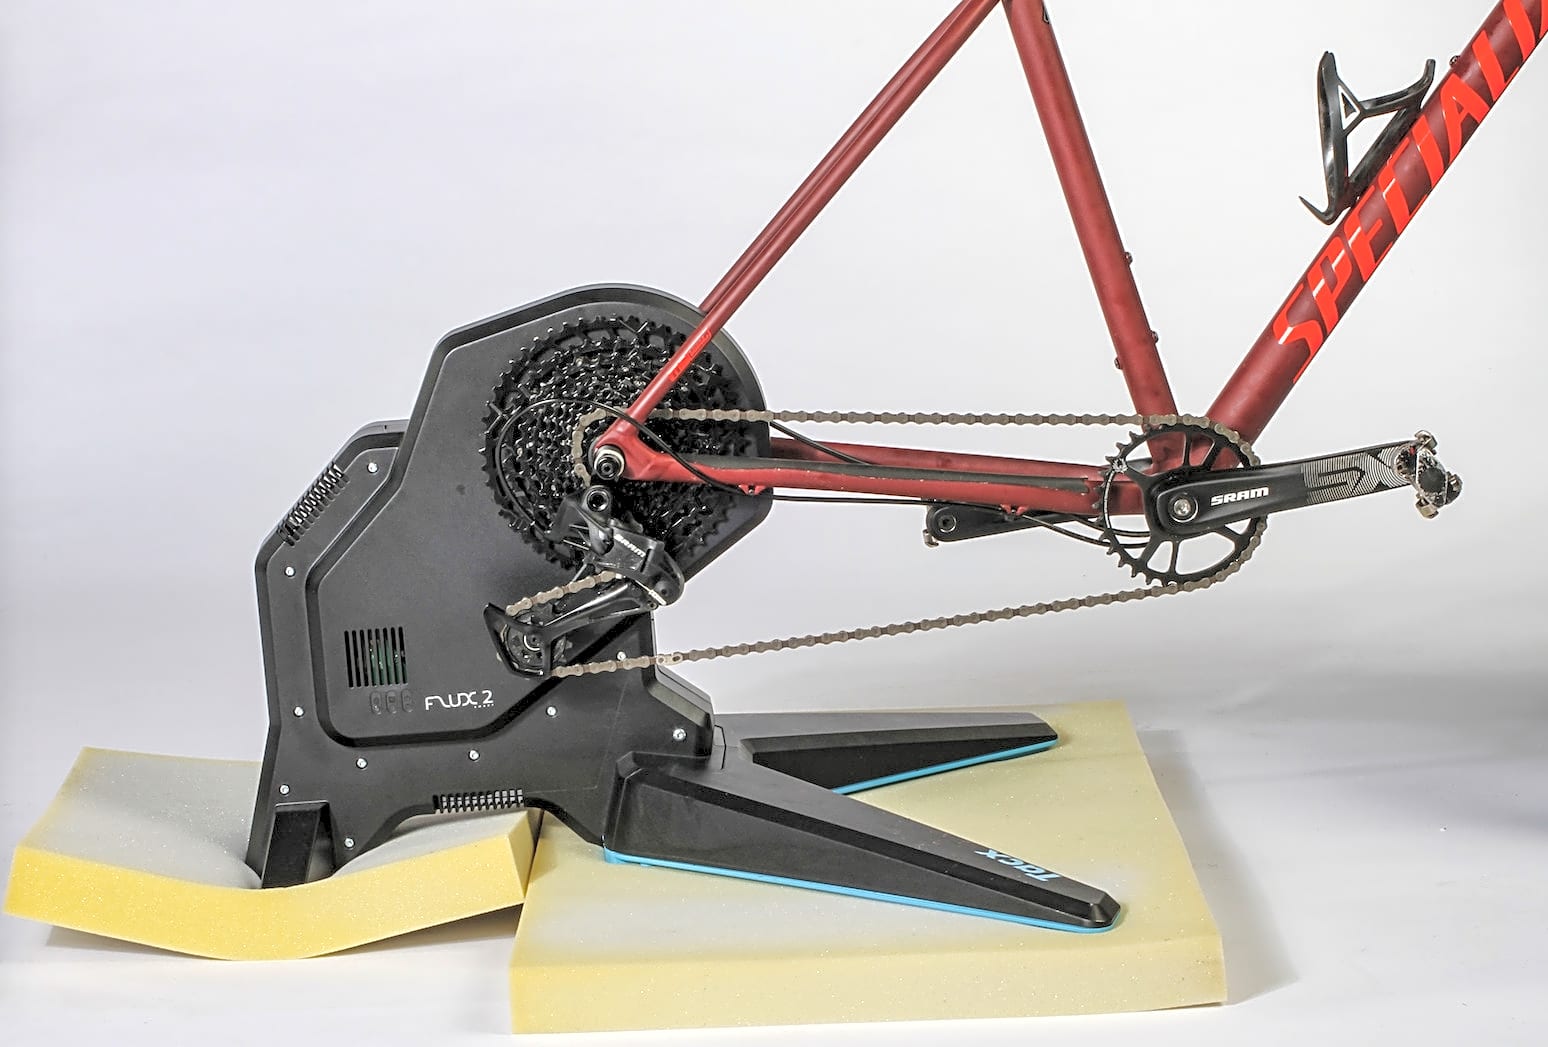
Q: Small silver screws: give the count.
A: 10